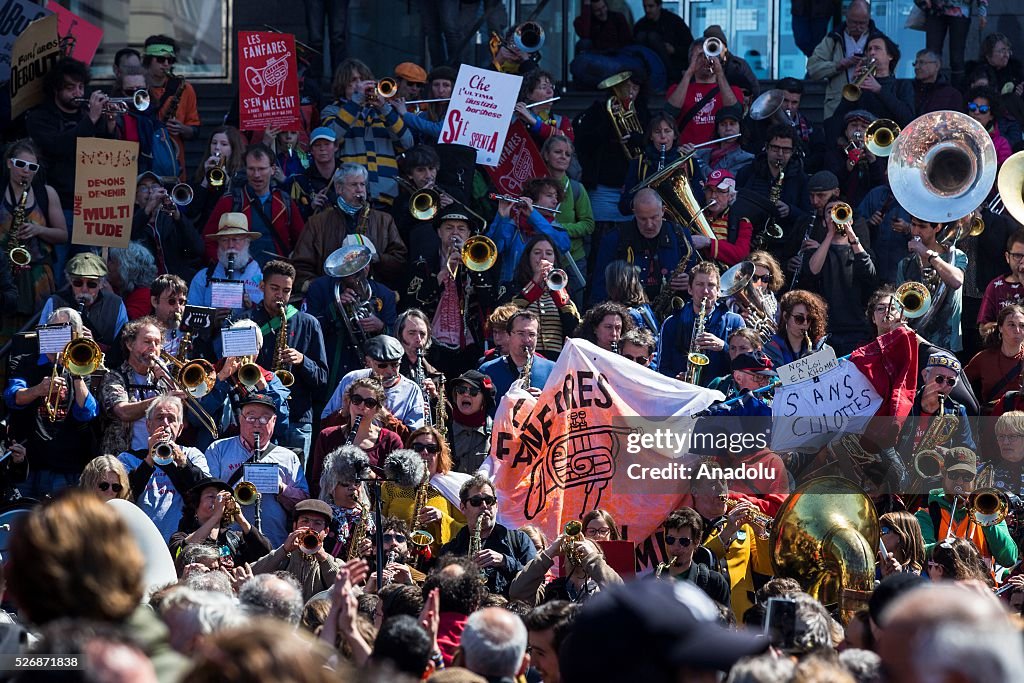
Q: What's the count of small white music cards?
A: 4